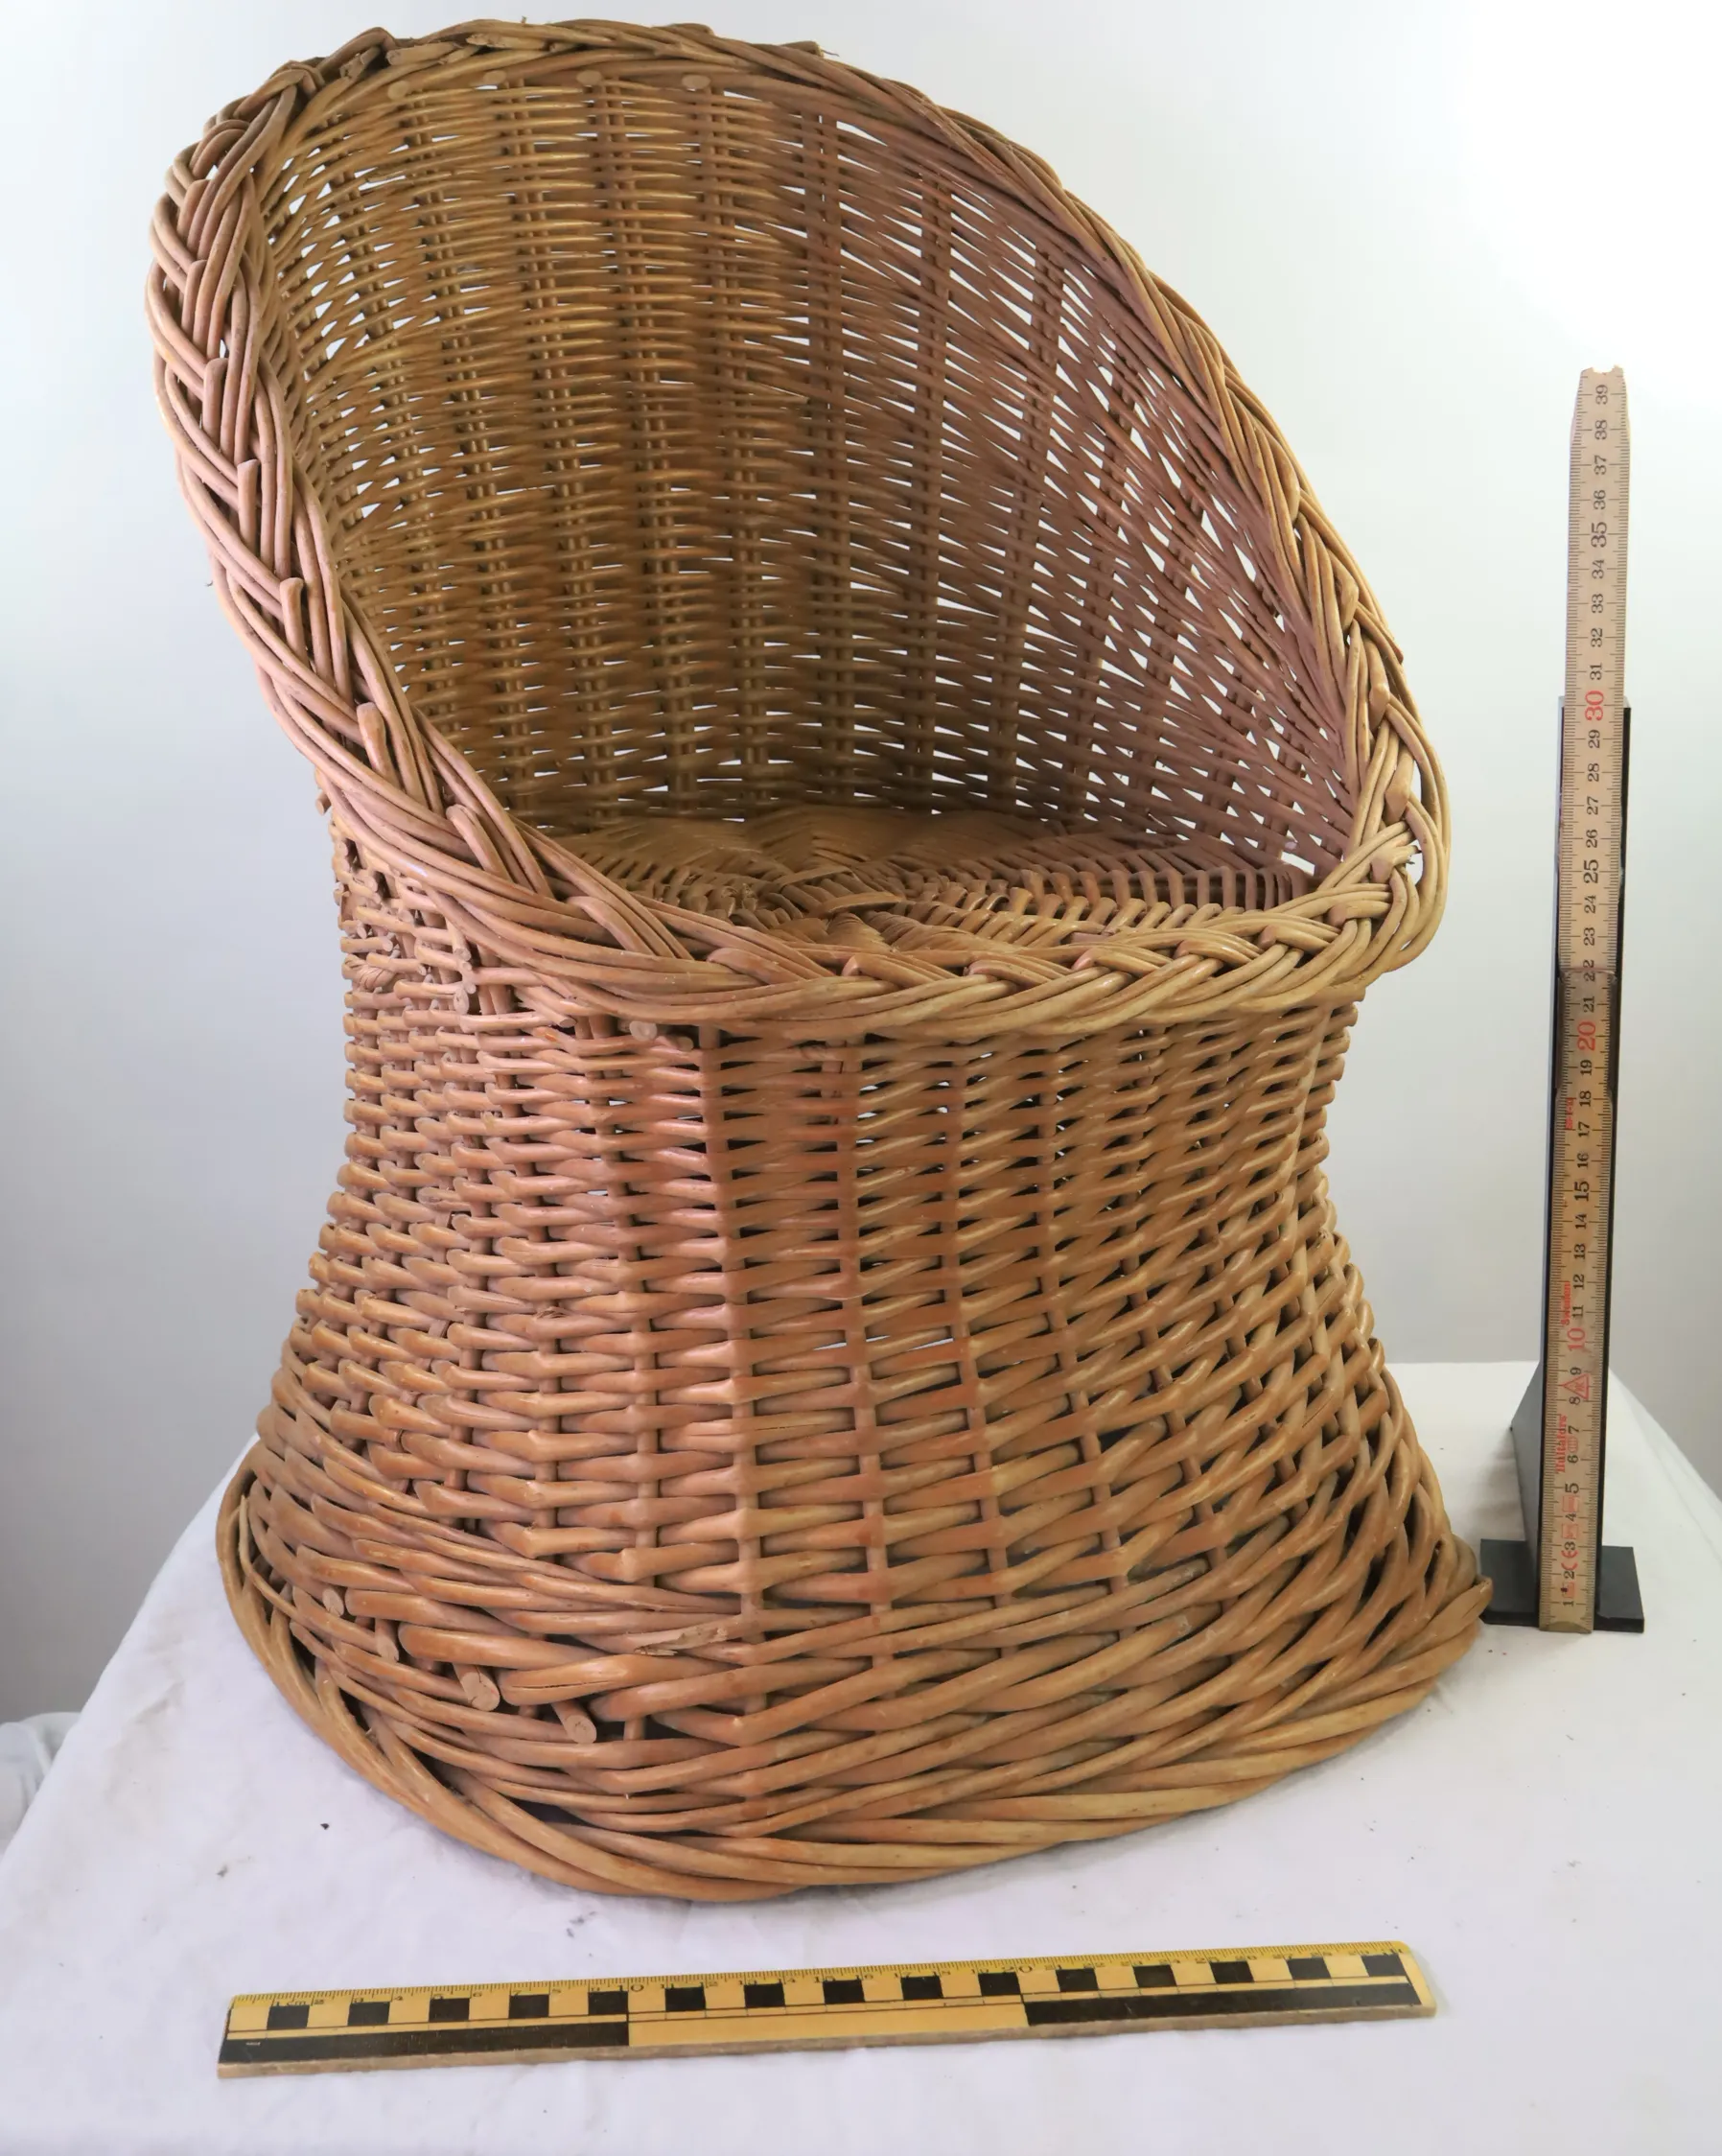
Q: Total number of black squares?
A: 15